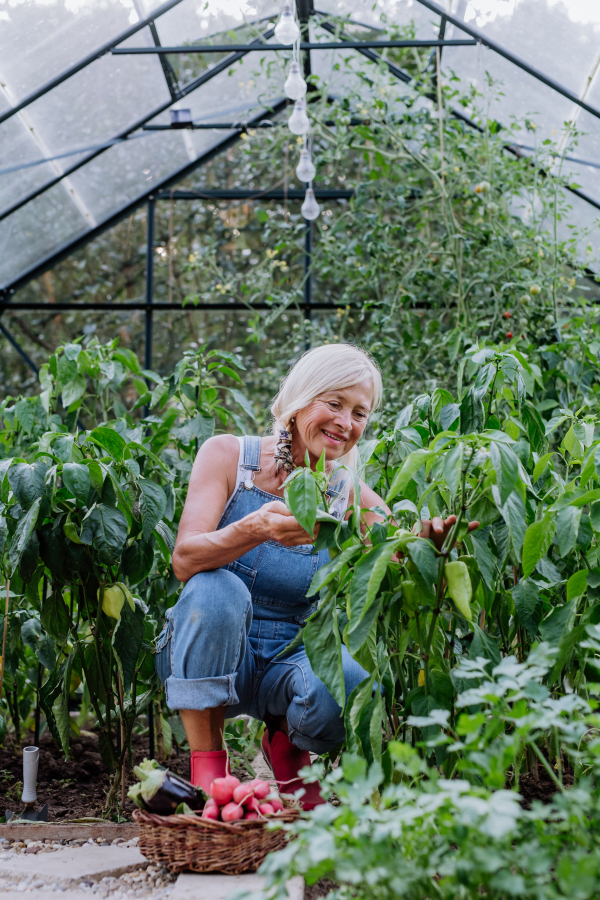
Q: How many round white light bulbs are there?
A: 5